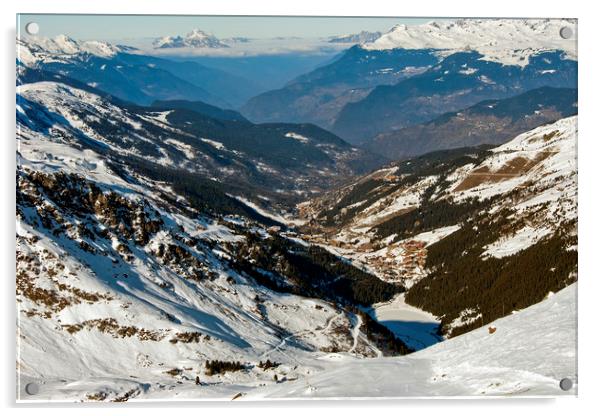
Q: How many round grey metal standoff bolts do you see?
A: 4